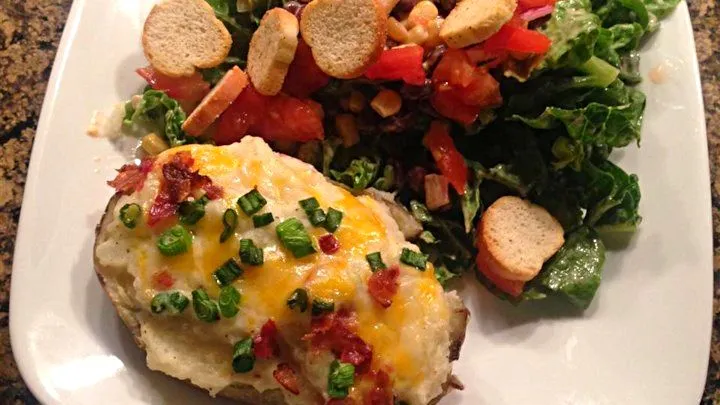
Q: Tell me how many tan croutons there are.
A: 6